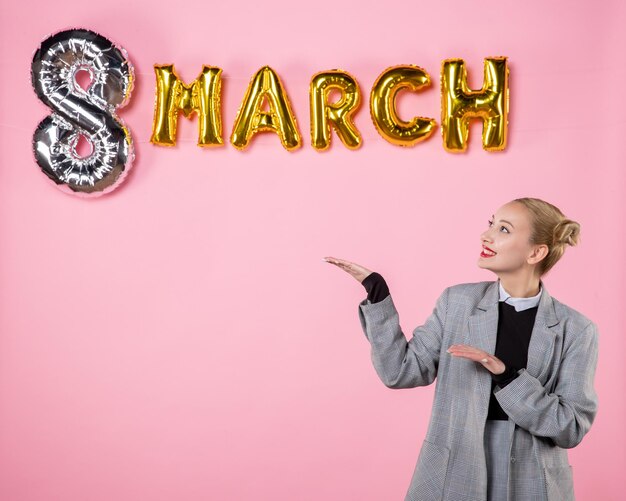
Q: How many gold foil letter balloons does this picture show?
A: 5